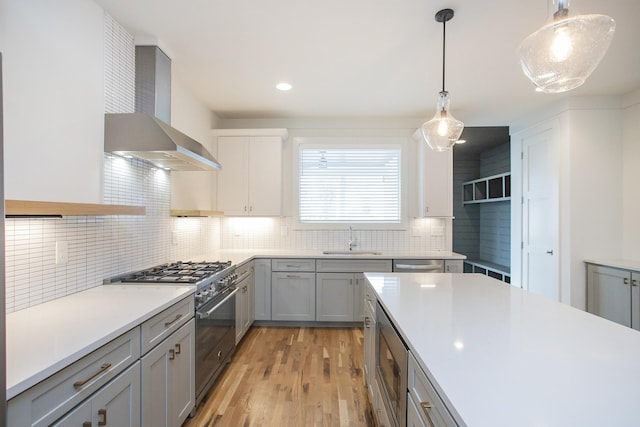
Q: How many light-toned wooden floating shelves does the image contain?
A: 2